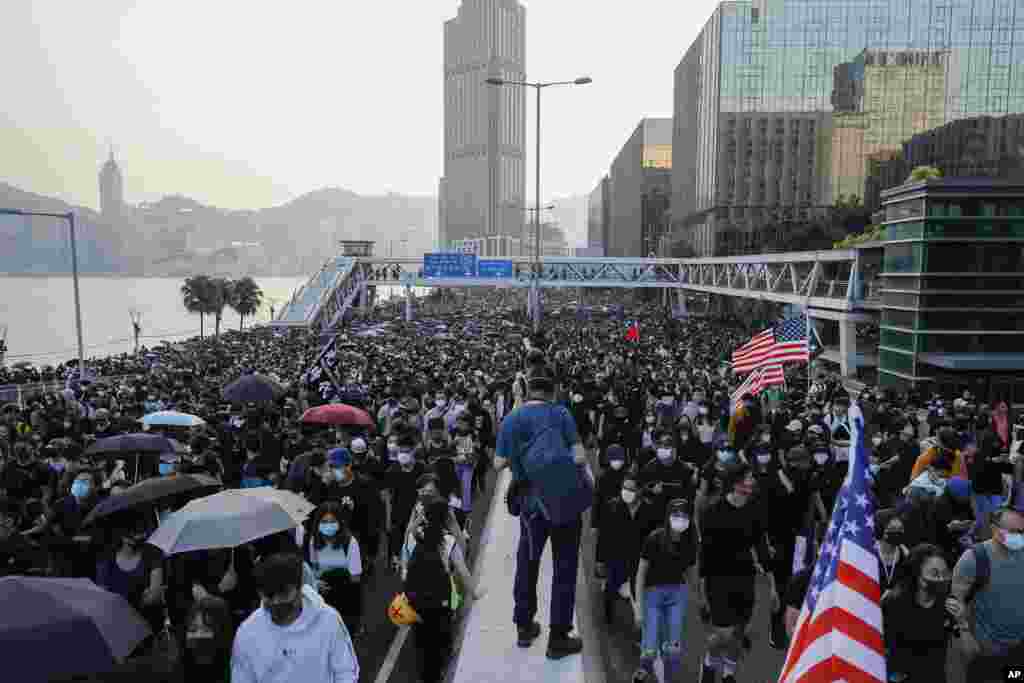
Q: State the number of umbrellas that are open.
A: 7